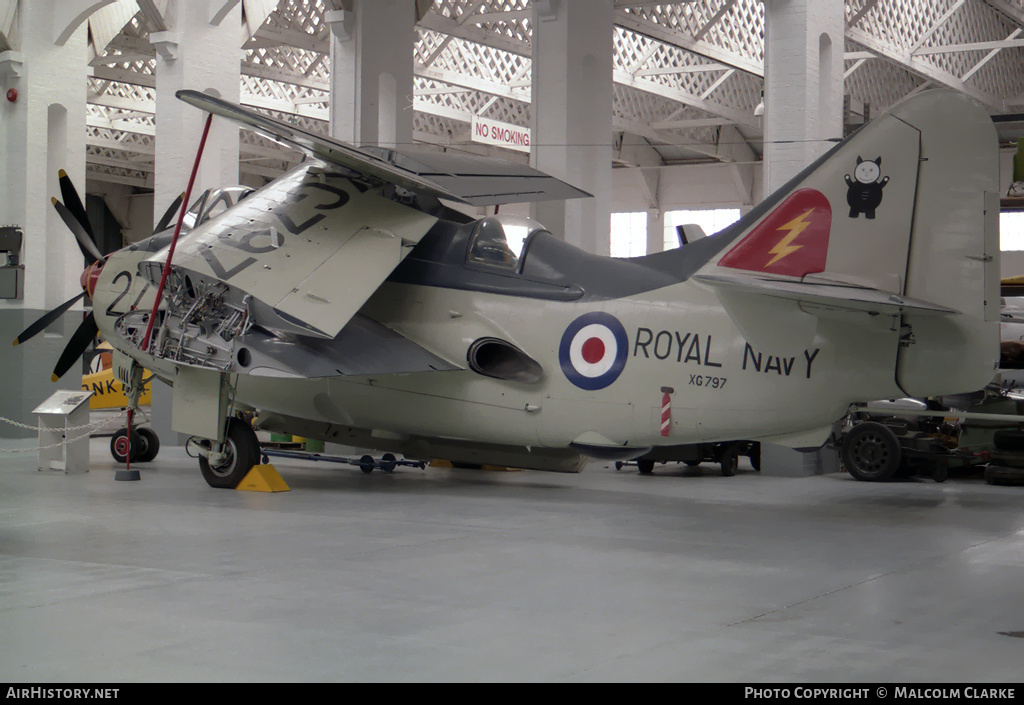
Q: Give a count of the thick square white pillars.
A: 5